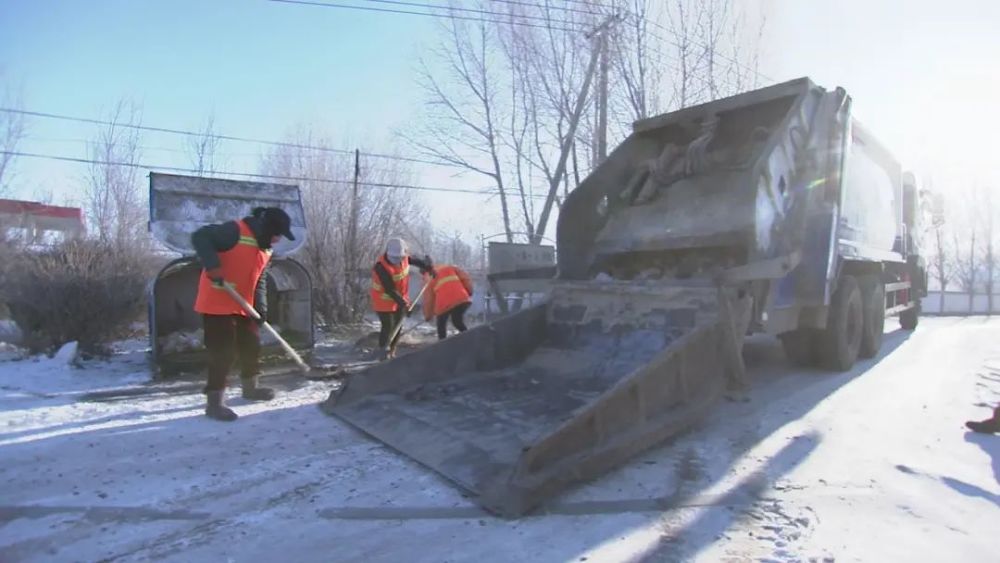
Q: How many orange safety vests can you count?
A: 3